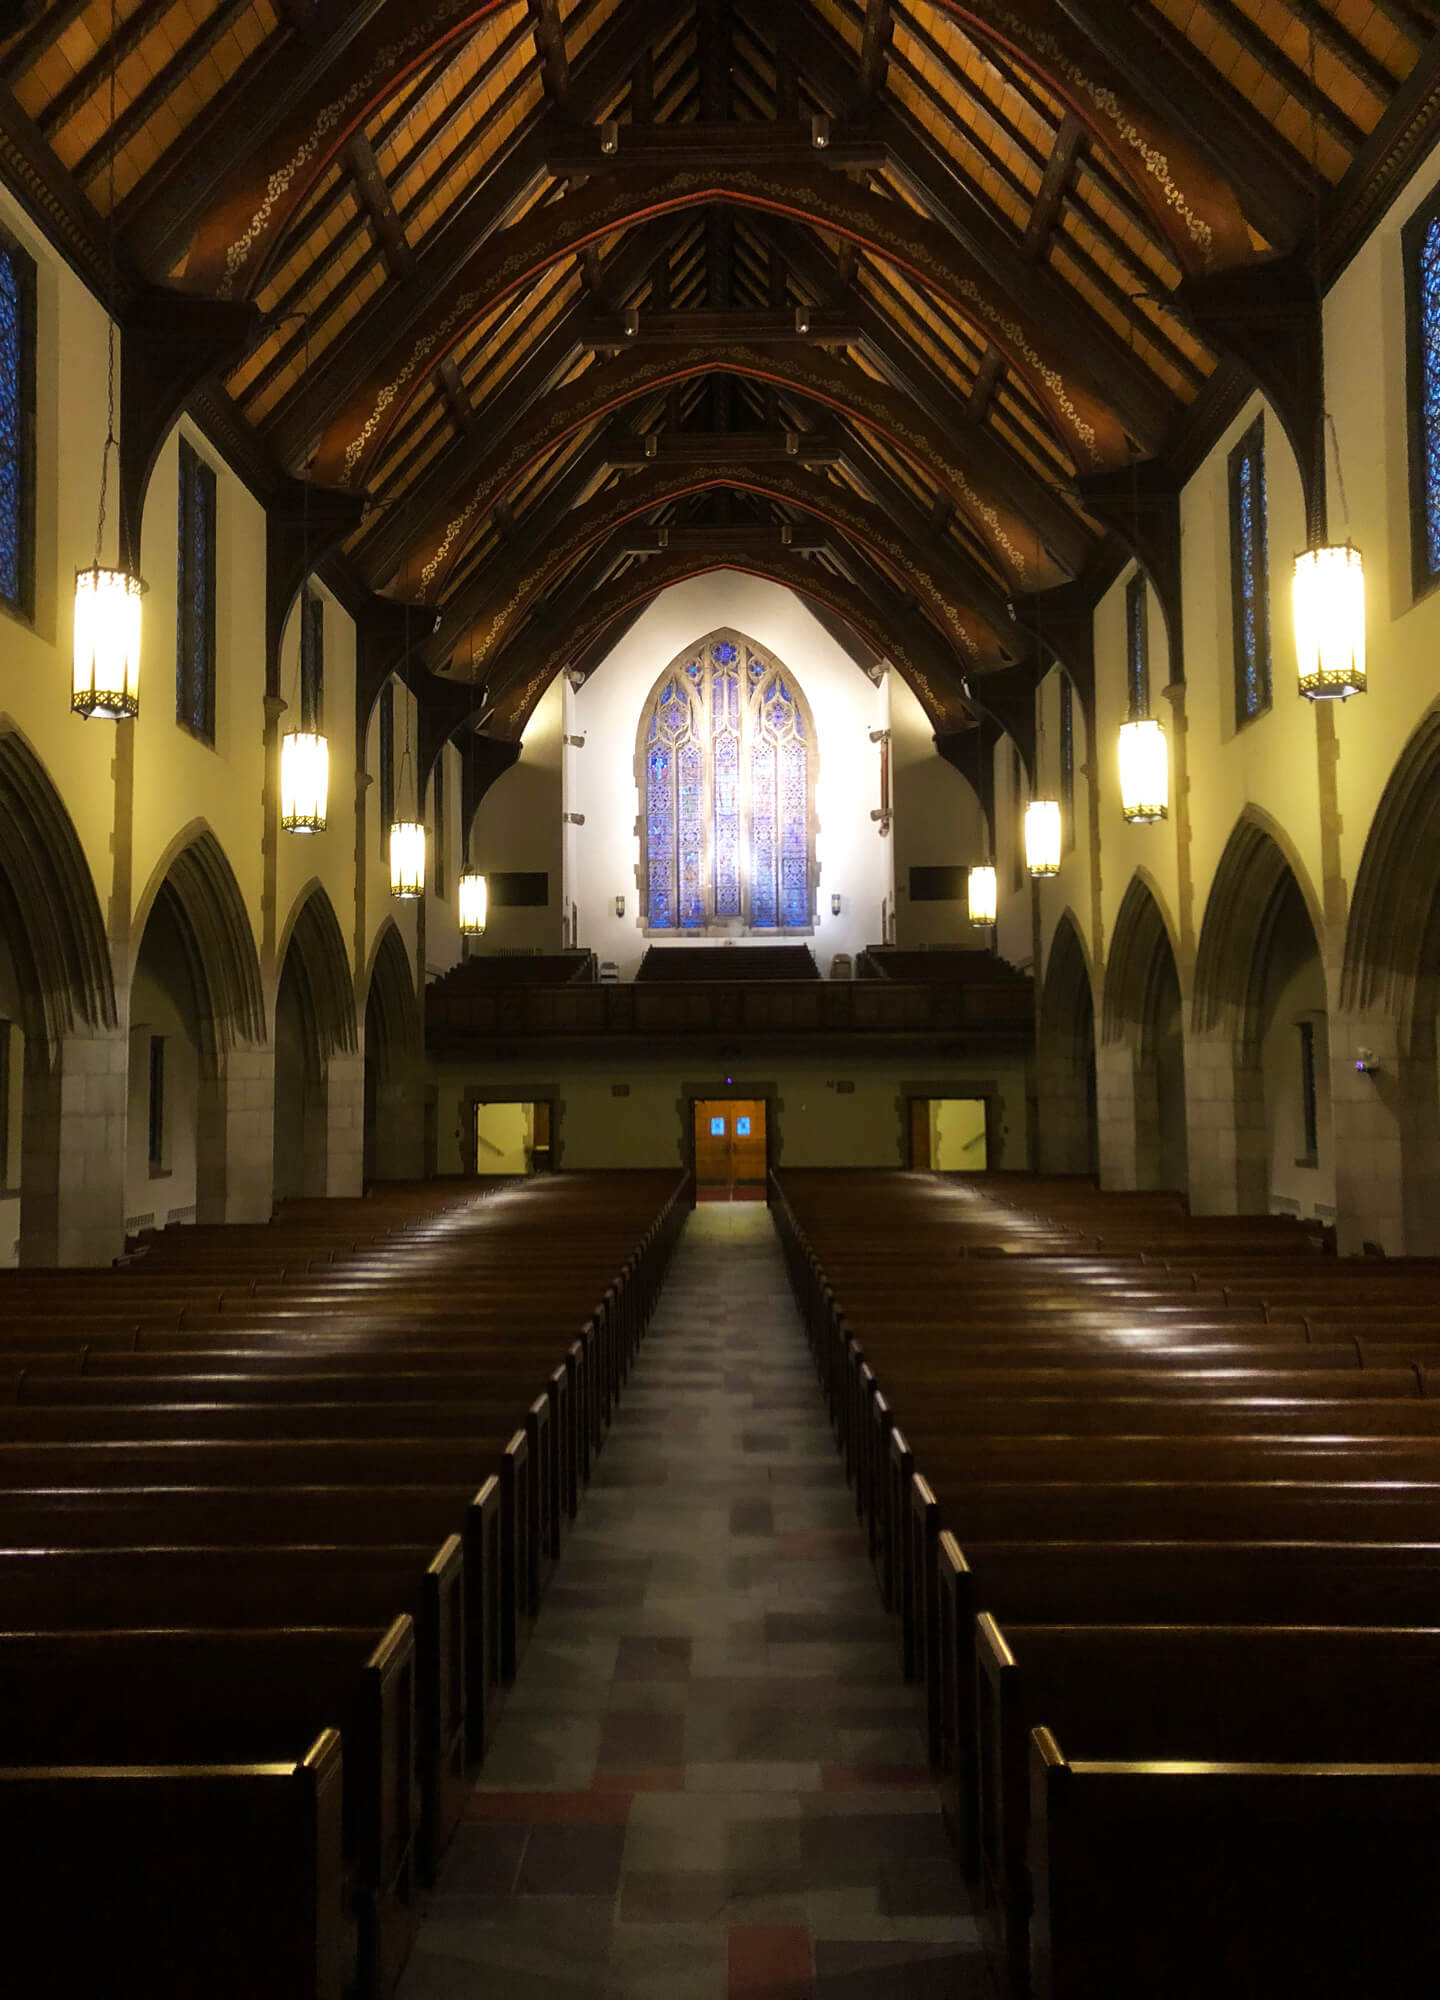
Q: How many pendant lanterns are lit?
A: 8